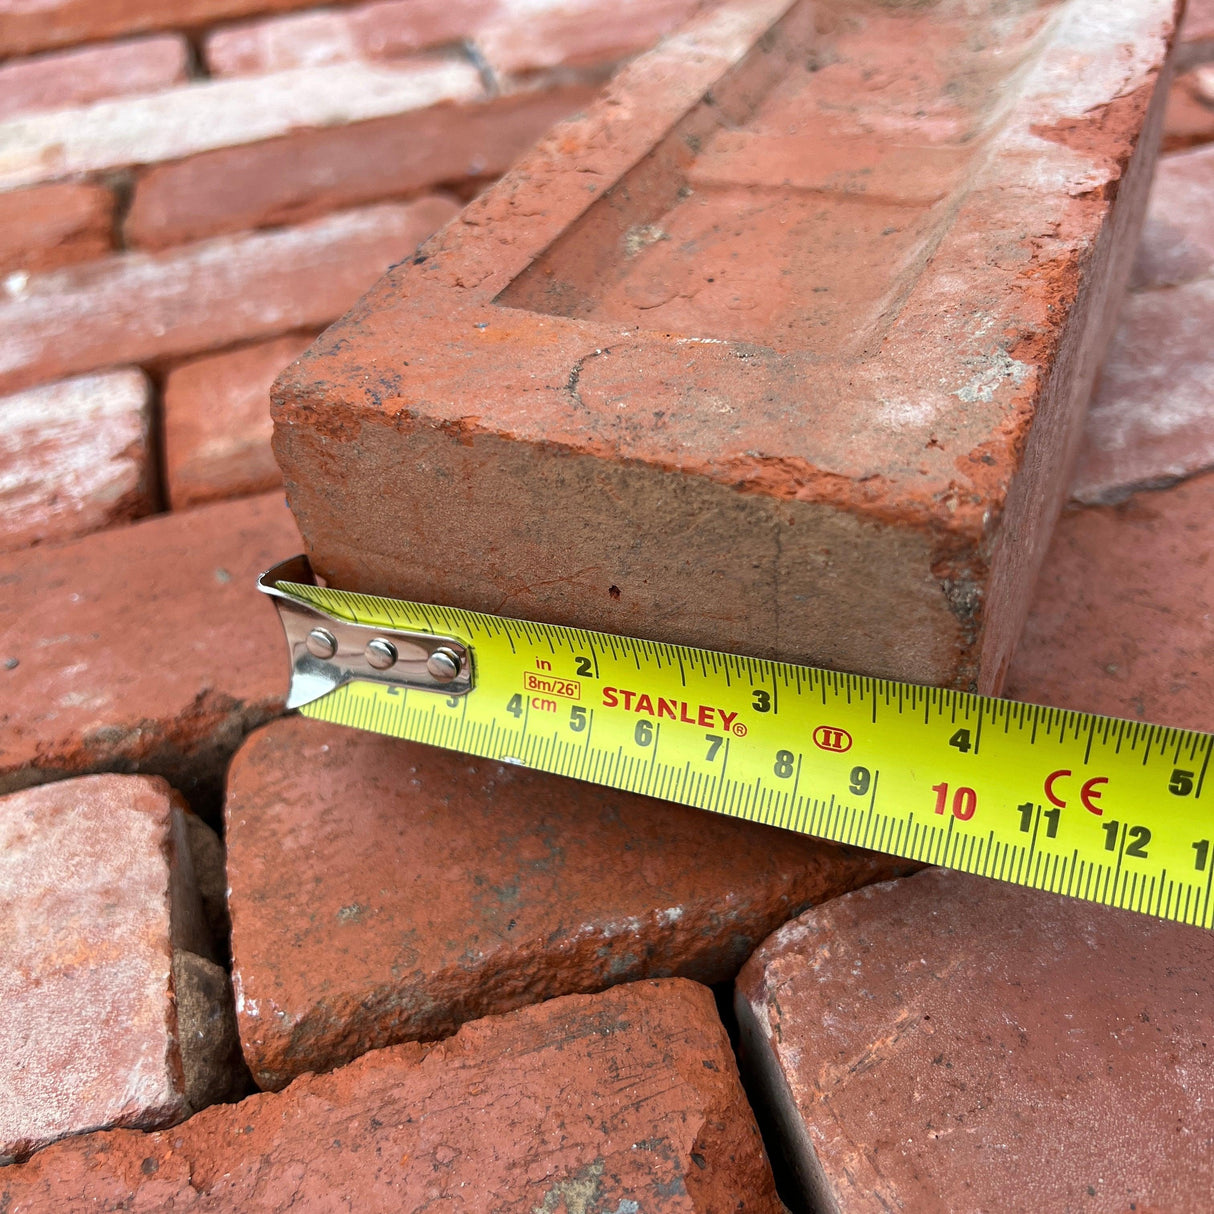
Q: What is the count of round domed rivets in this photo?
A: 3